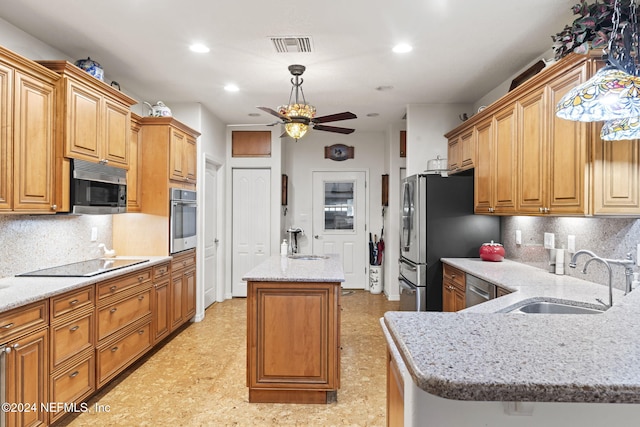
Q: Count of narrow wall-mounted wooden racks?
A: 2